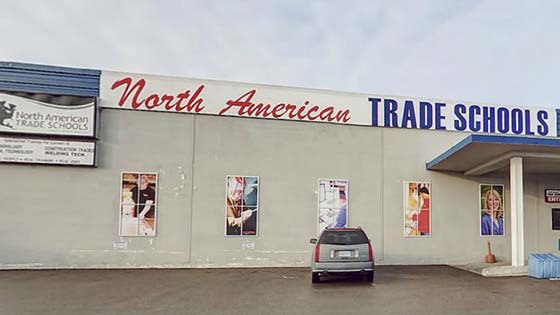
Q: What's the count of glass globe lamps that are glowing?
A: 0